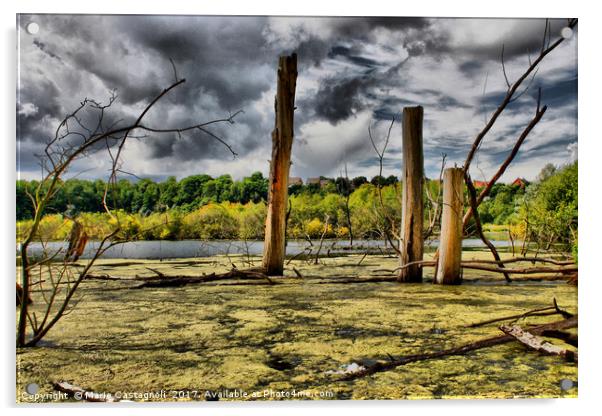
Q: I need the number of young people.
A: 0